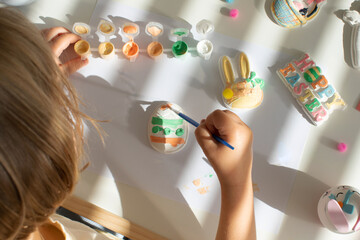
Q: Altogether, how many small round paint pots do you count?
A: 6